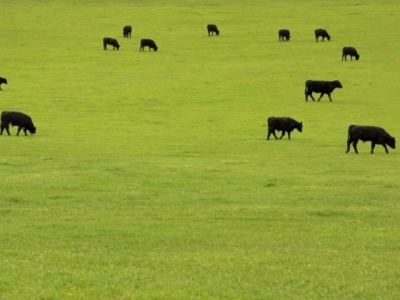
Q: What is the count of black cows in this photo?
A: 12